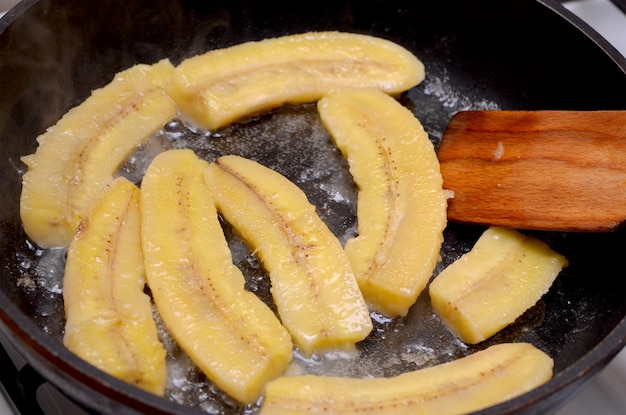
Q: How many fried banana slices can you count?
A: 8